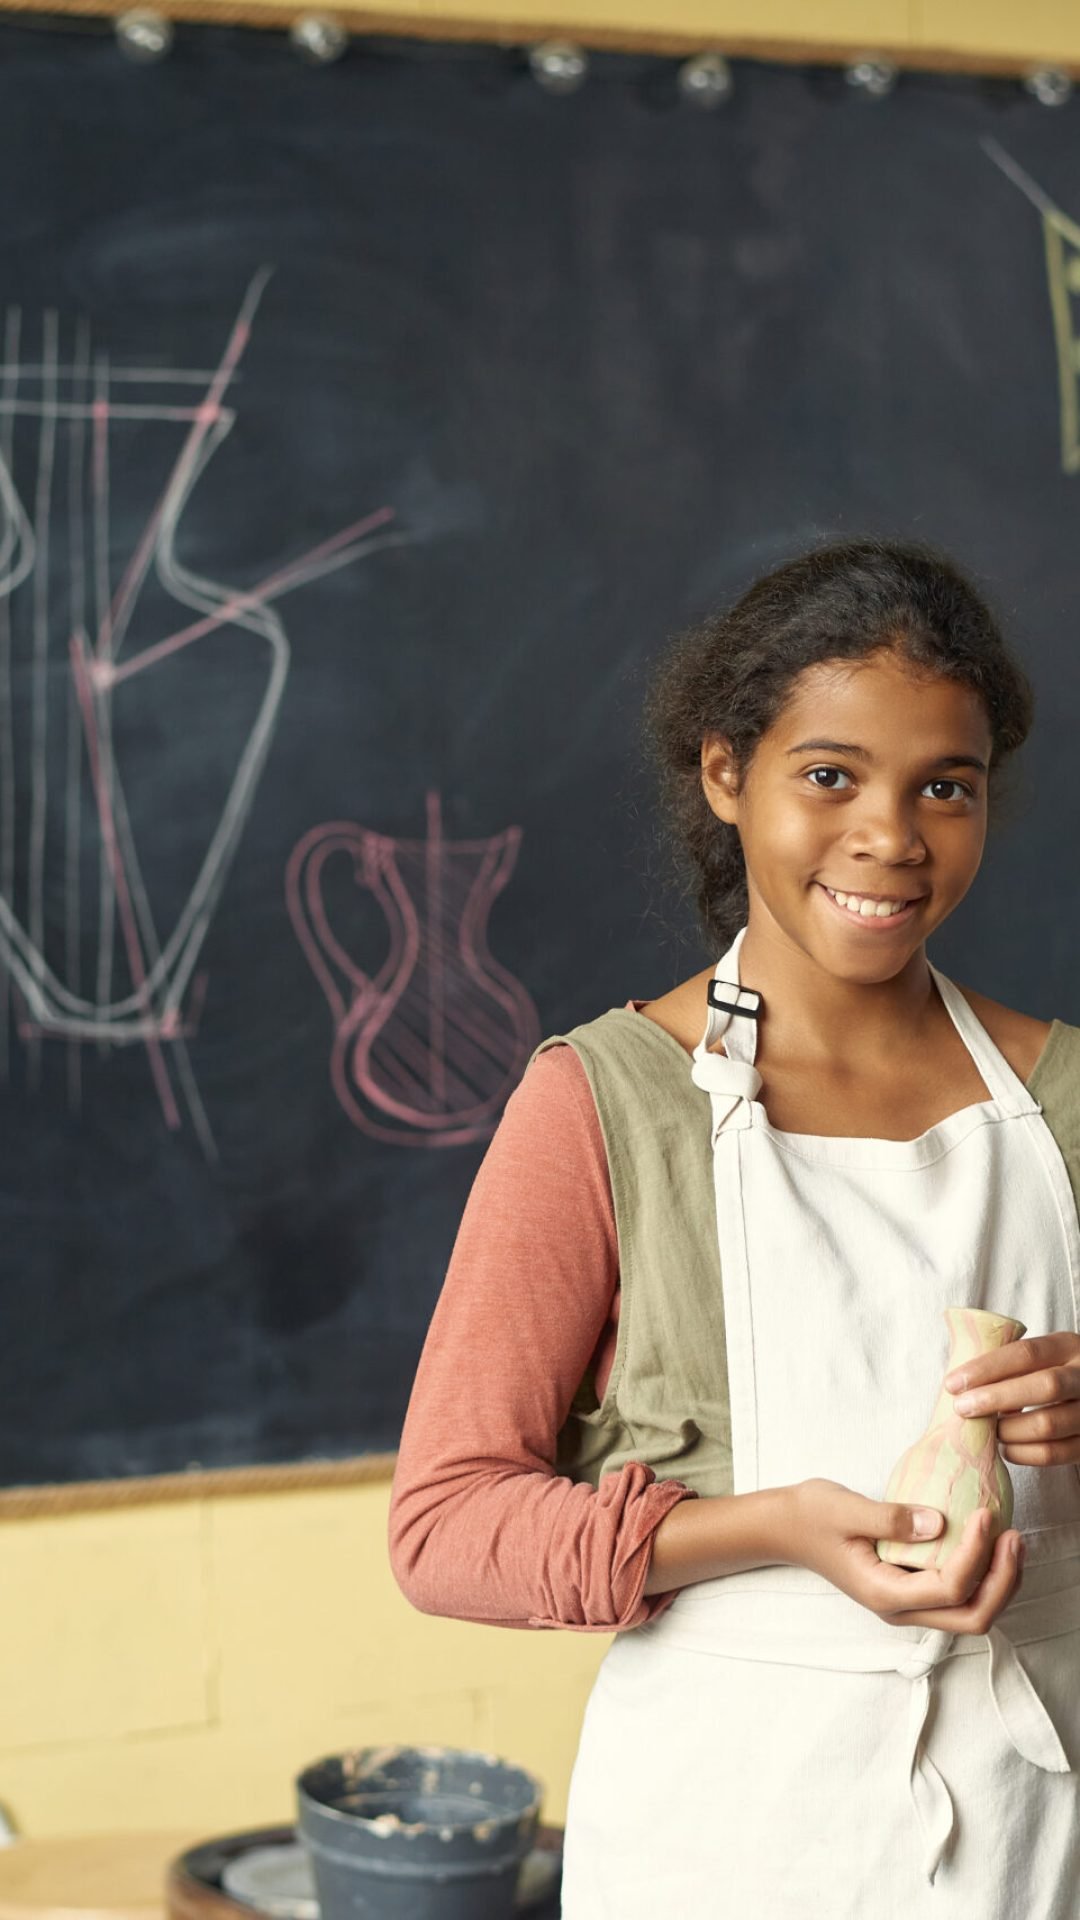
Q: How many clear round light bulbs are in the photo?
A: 6